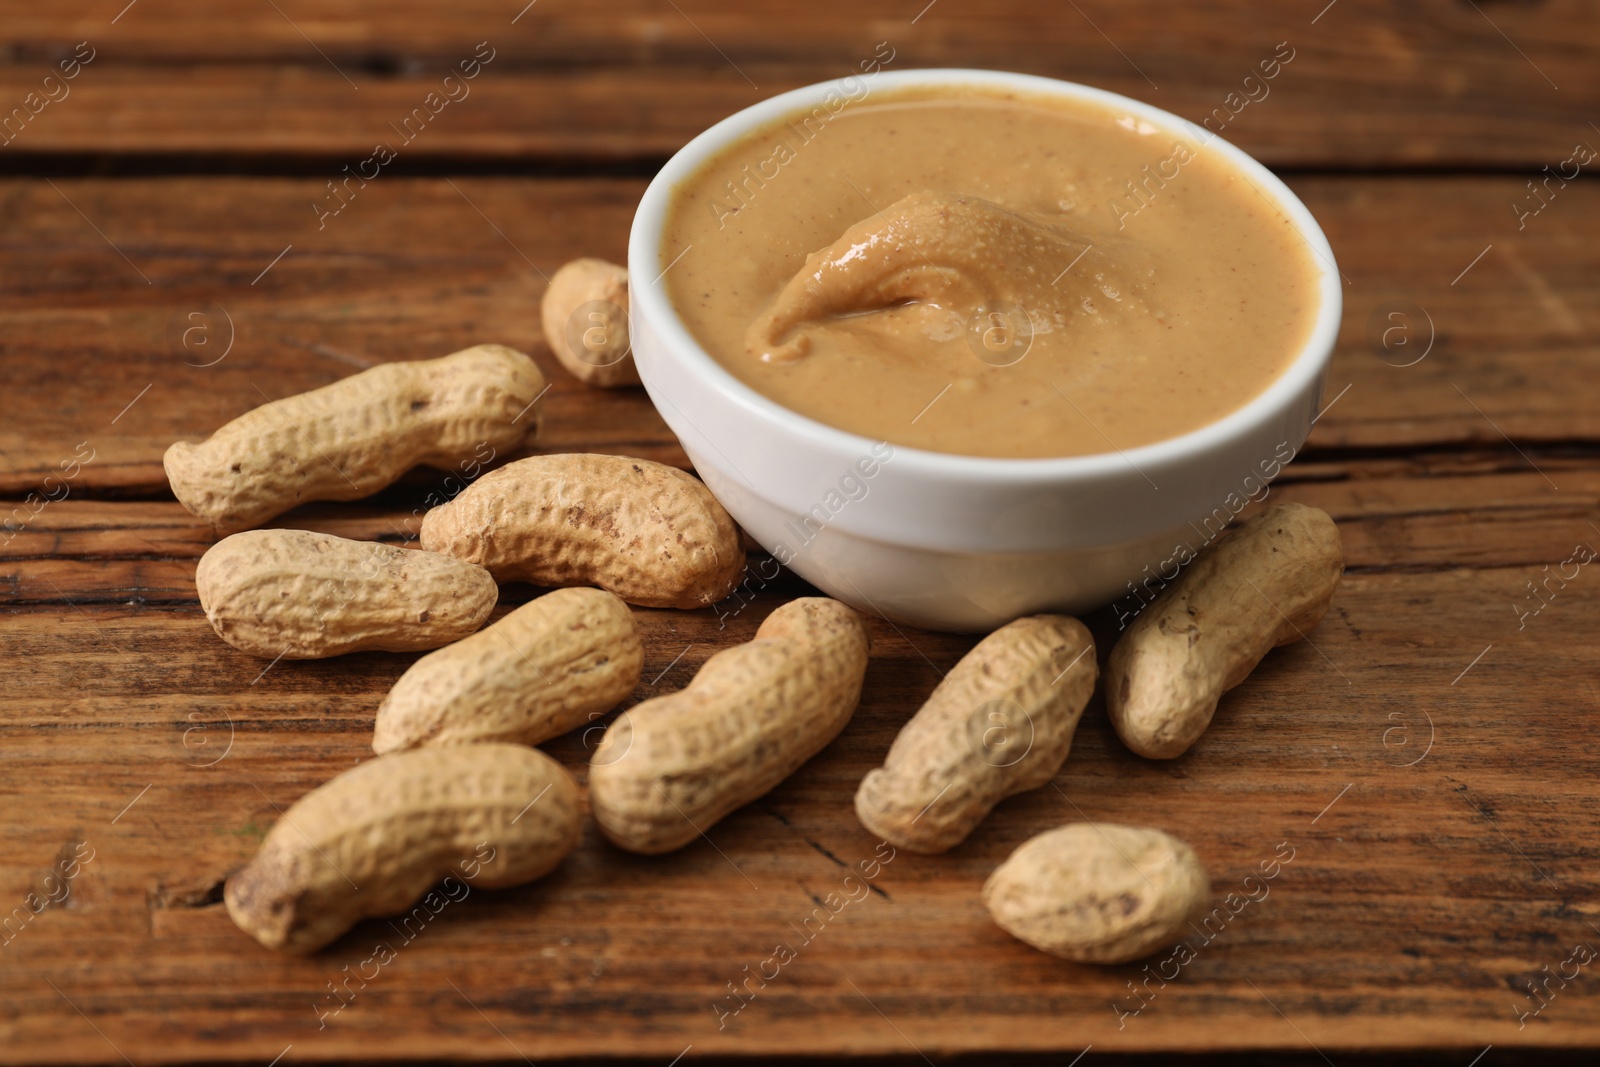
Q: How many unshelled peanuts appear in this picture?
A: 10